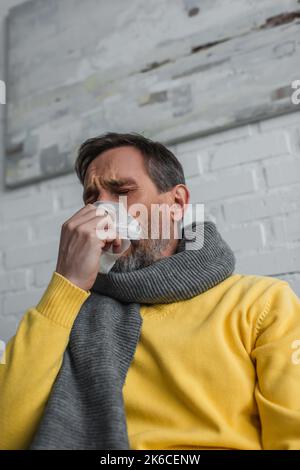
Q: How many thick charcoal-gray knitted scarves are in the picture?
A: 1